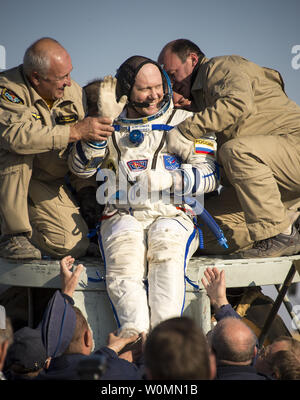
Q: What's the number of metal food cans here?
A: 0